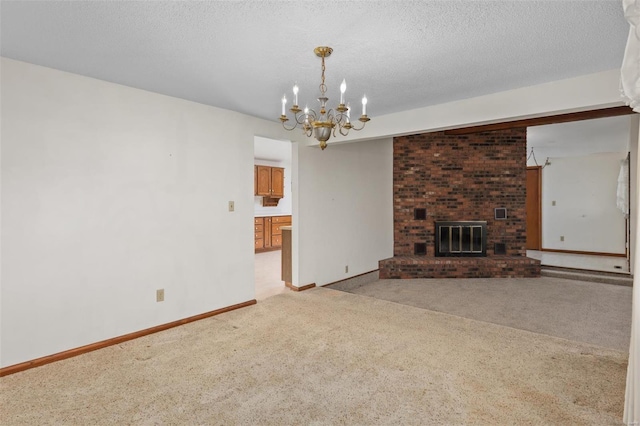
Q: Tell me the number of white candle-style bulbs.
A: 6